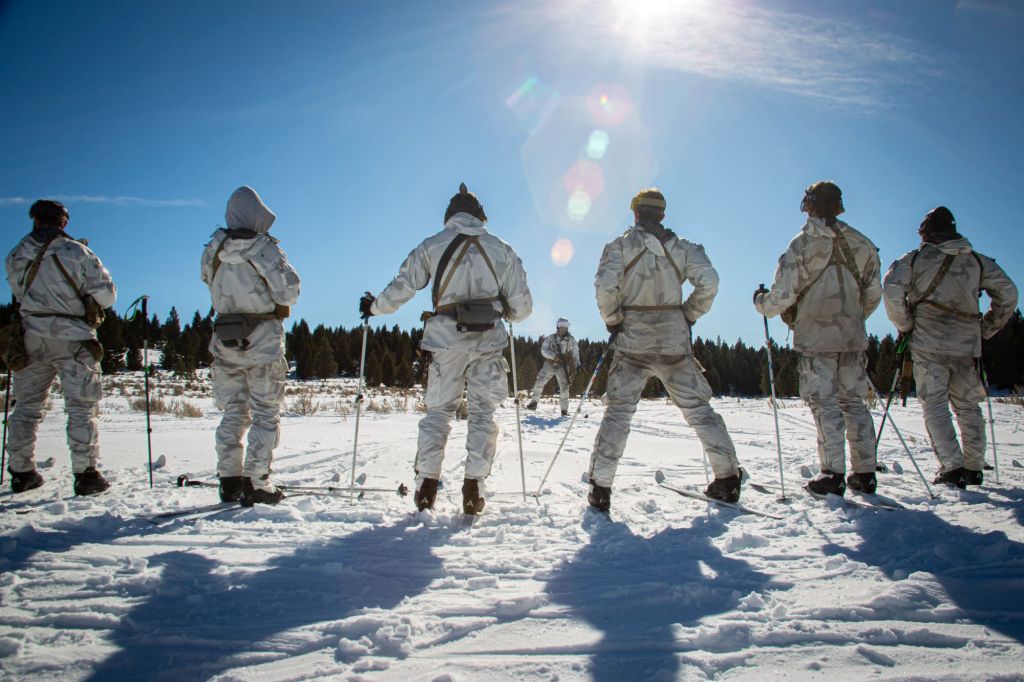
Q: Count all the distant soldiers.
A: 1